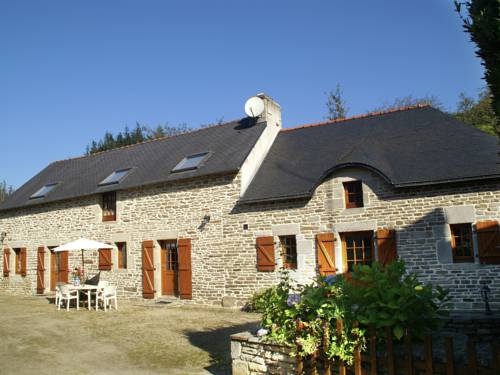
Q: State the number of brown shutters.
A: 11